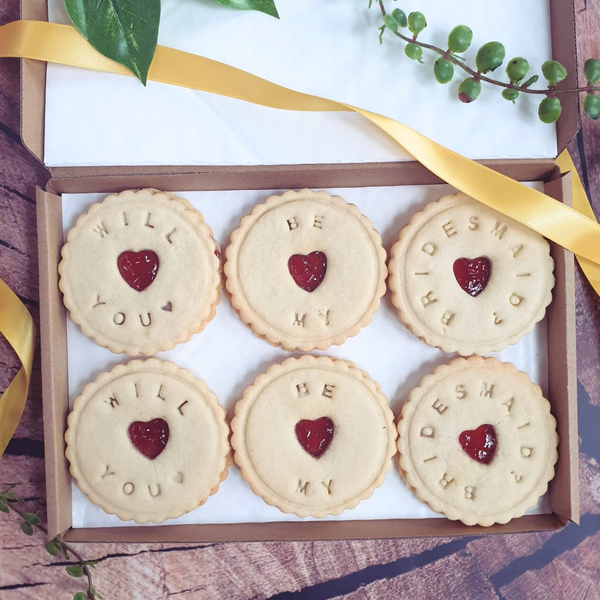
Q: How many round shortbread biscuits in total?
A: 6